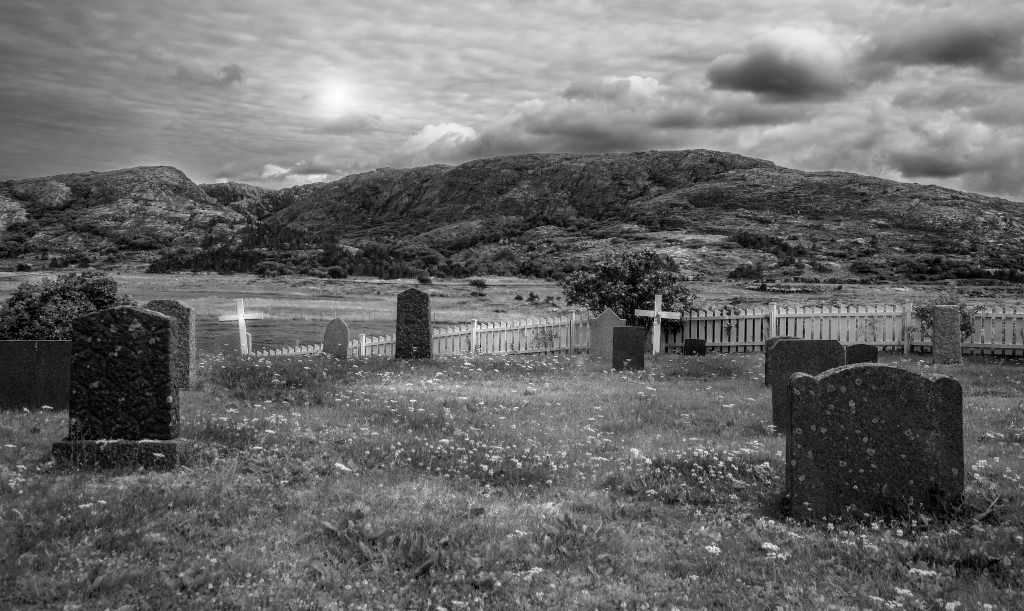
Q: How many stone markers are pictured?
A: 13